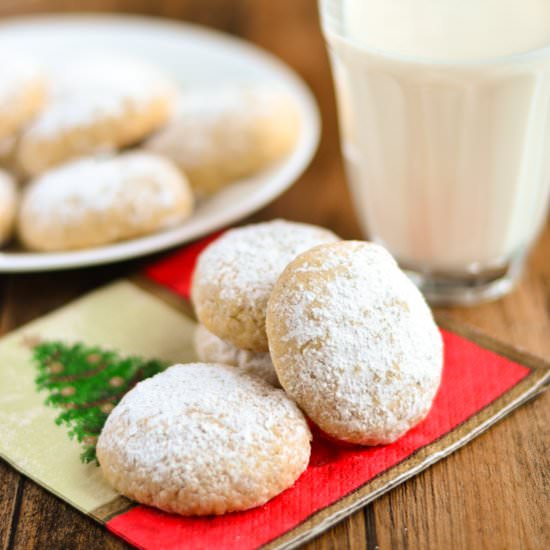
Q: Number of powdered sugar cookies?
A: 9